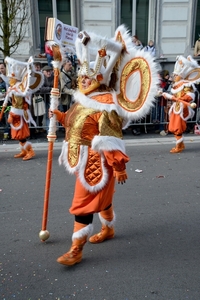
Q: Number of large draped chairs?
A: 0